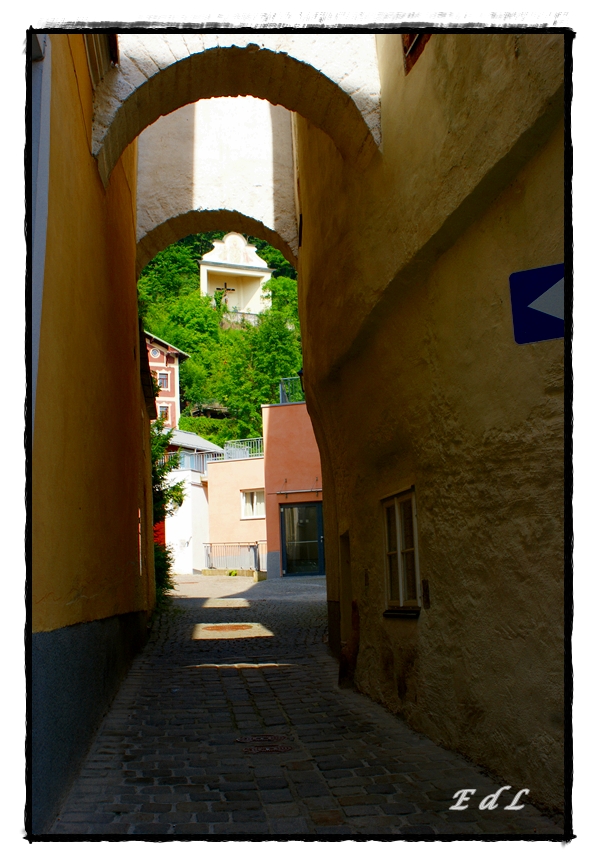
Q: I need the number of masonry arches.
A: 2